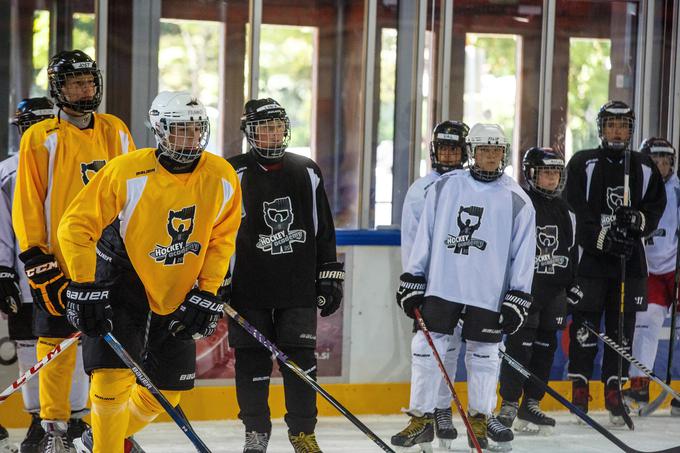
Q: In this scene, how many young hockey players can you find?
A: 9